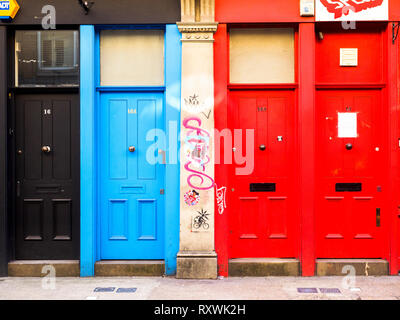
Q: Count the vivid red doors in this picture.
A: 2